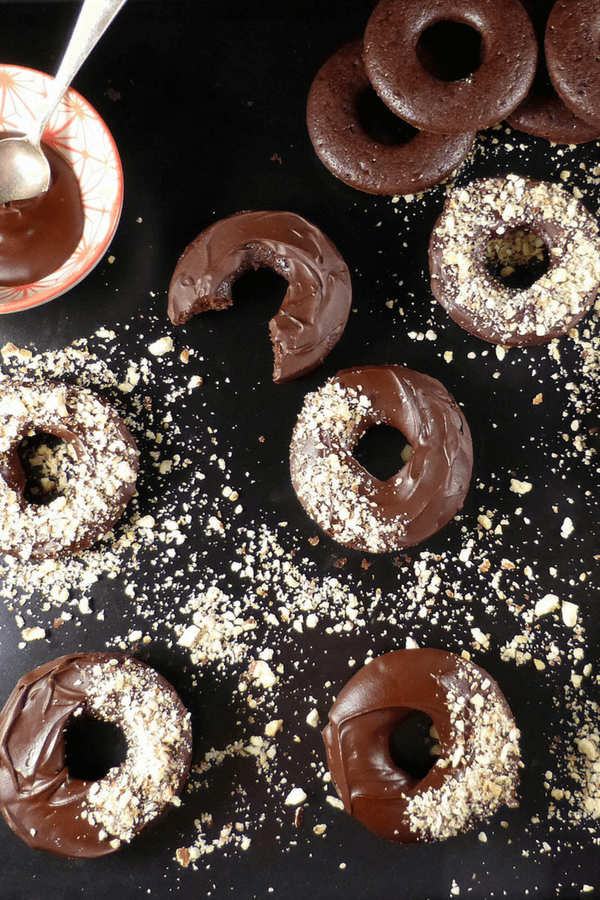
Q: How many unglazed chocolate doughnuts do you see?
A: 4